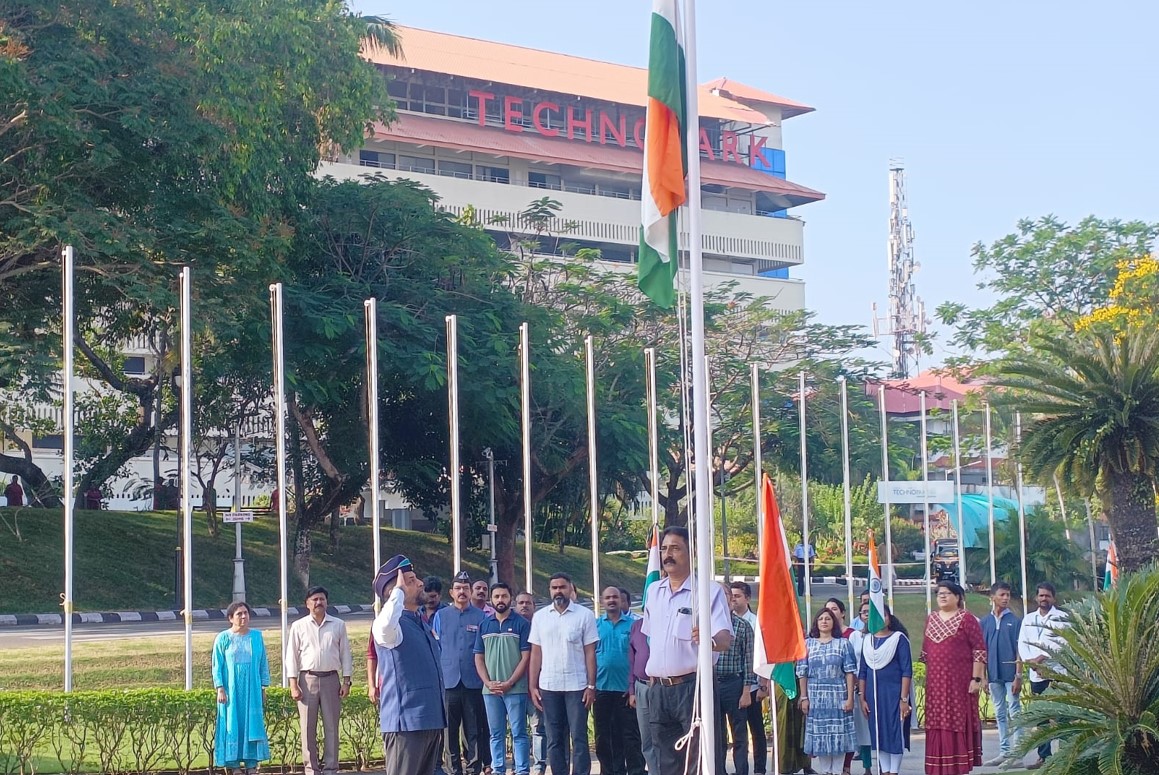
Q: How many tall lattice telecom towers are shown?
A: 1